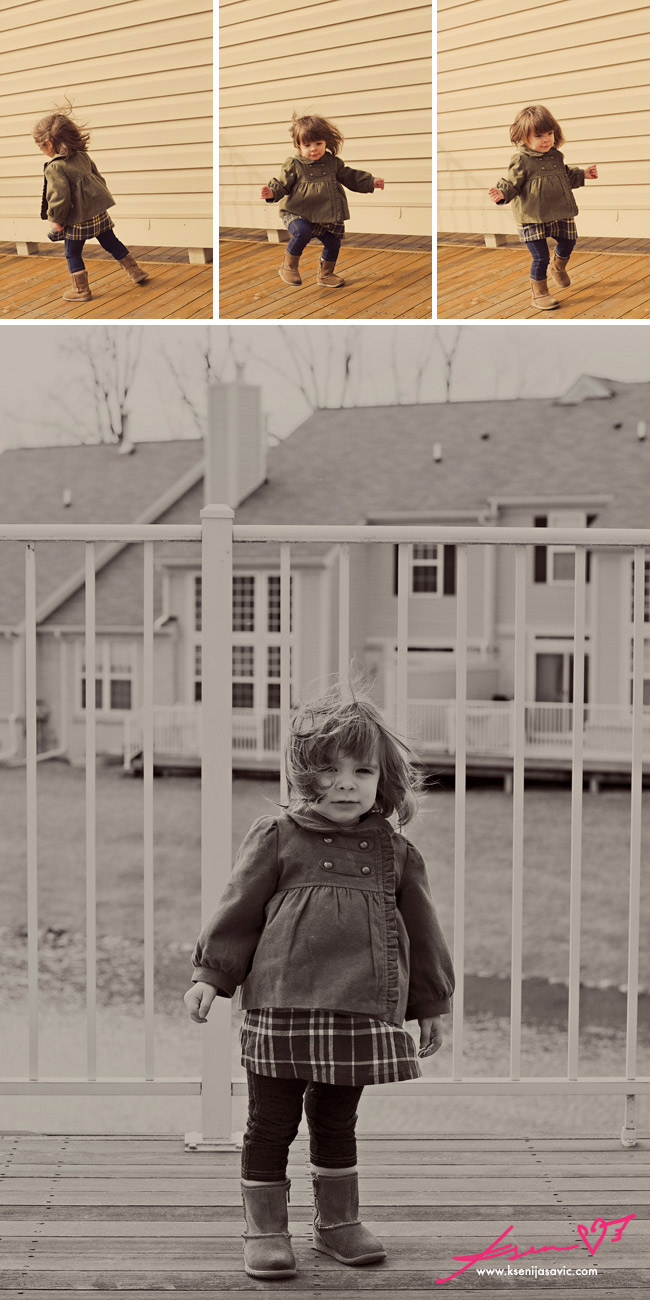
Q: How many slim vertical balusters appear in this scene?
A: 10